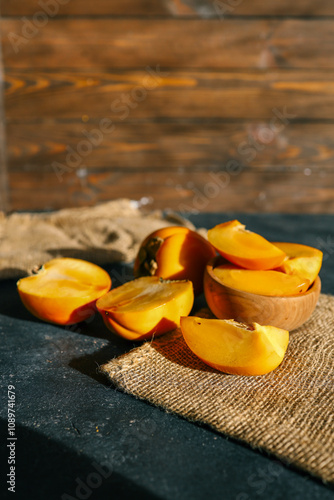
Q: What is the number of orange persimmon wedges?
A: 4